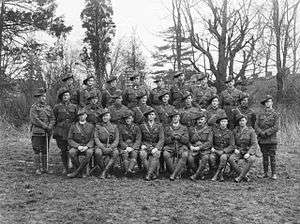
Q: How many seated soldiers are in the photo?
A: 8